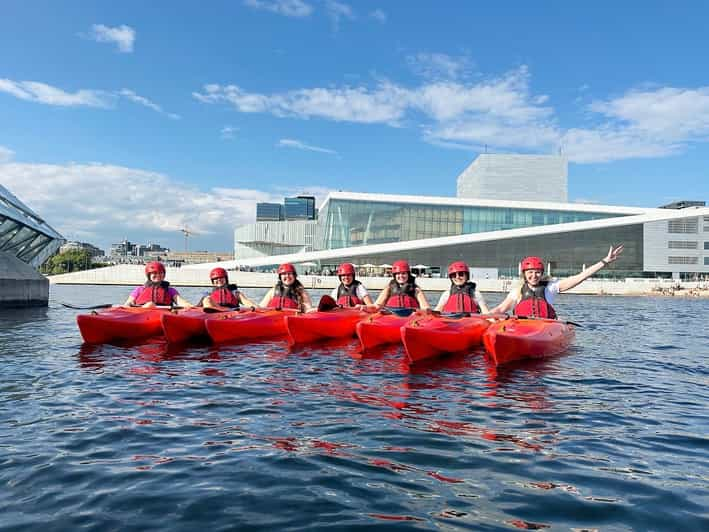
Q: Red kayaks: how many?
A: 7